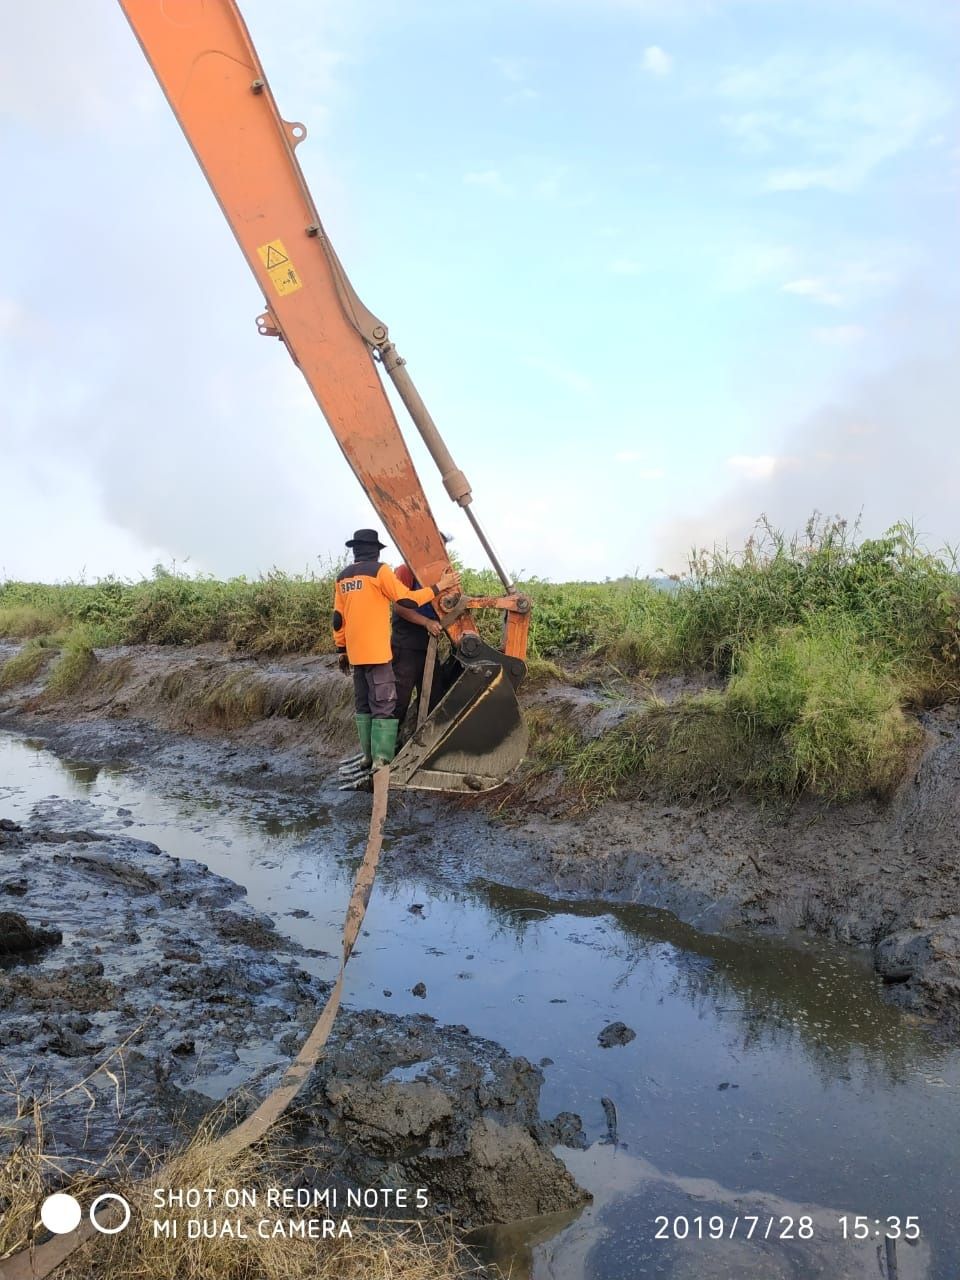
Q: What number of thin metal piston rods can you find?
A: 1